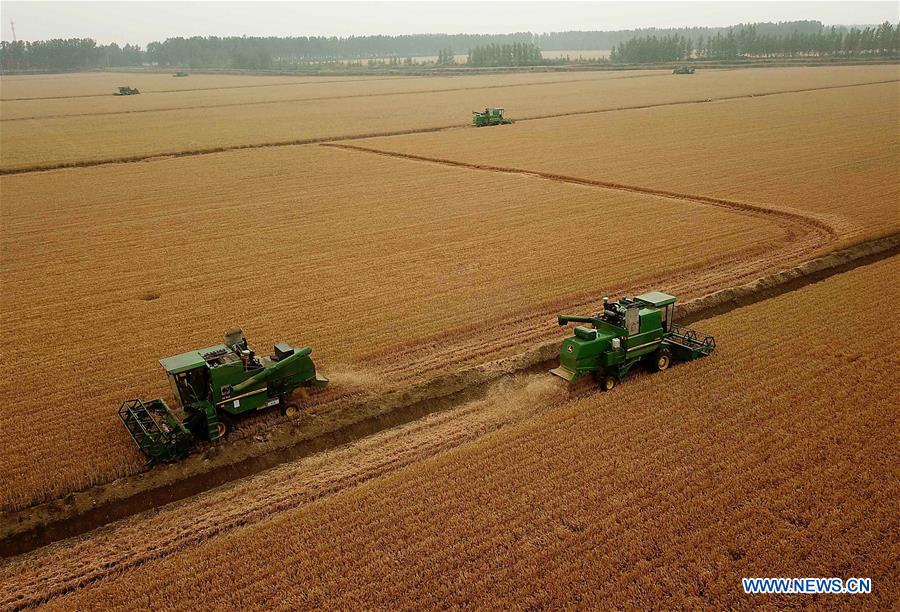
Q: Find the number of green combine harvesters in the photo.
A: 6